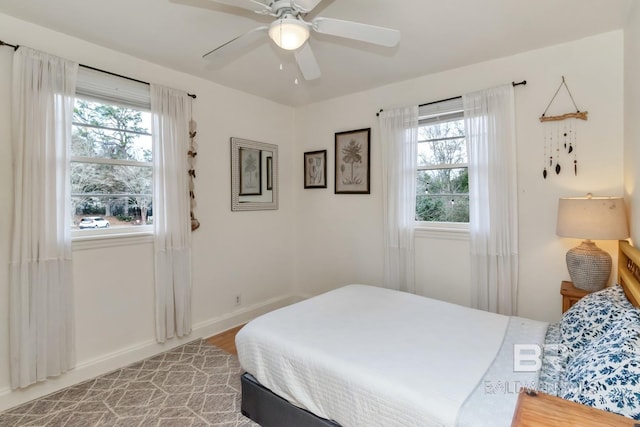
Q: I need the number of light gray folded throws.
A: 1